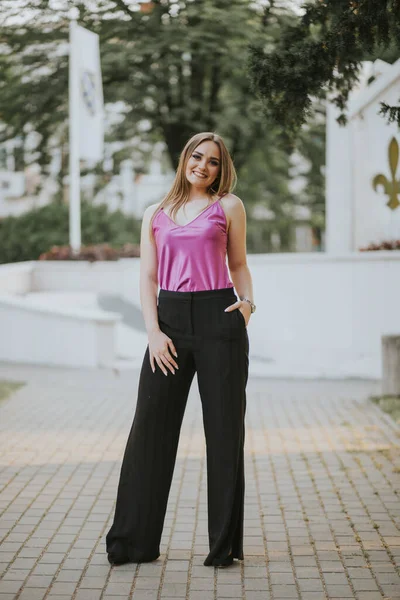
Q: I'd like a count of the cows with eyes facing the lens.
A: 0